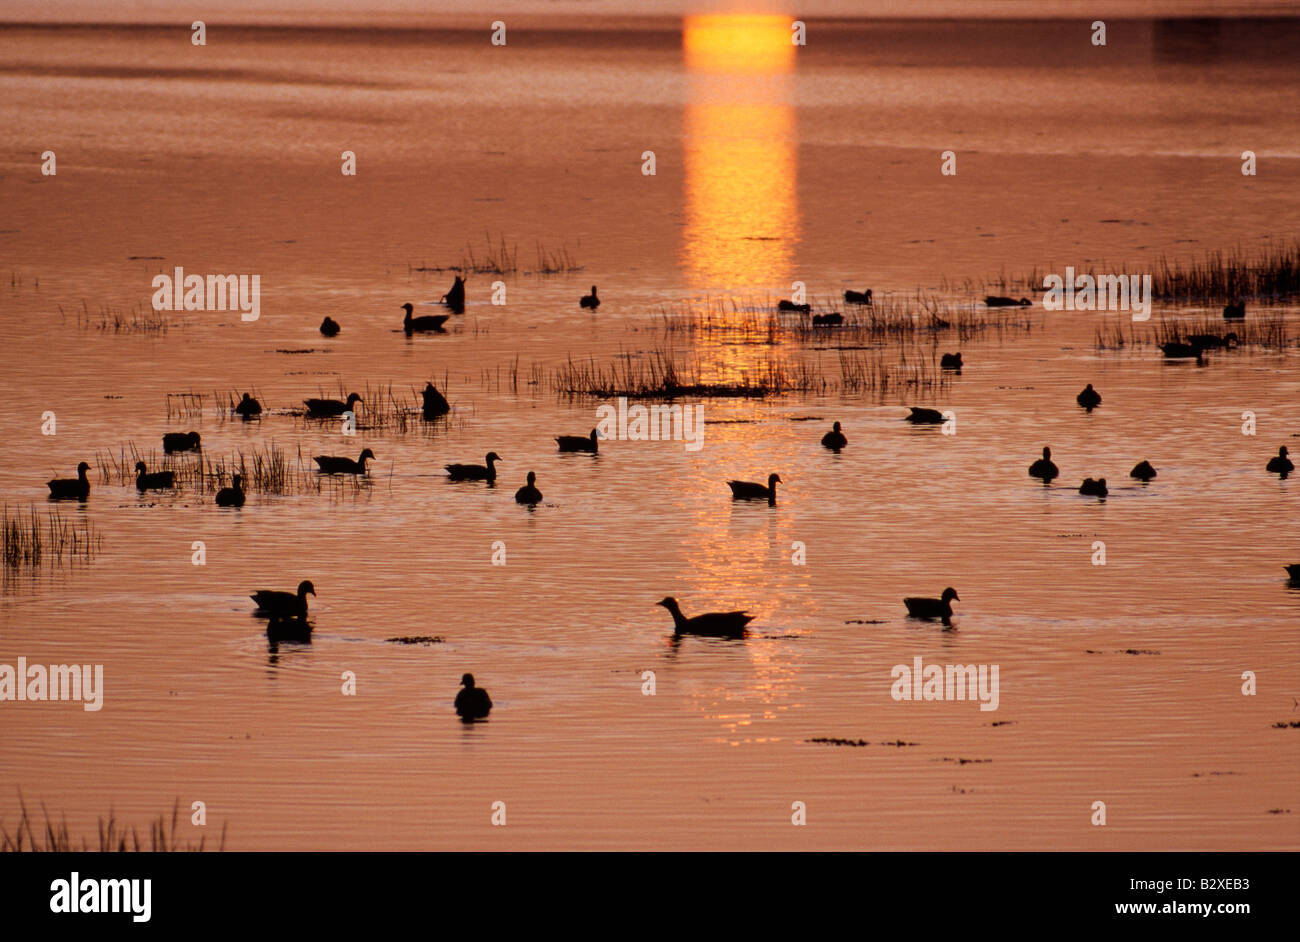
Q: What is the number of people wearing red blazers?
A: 0